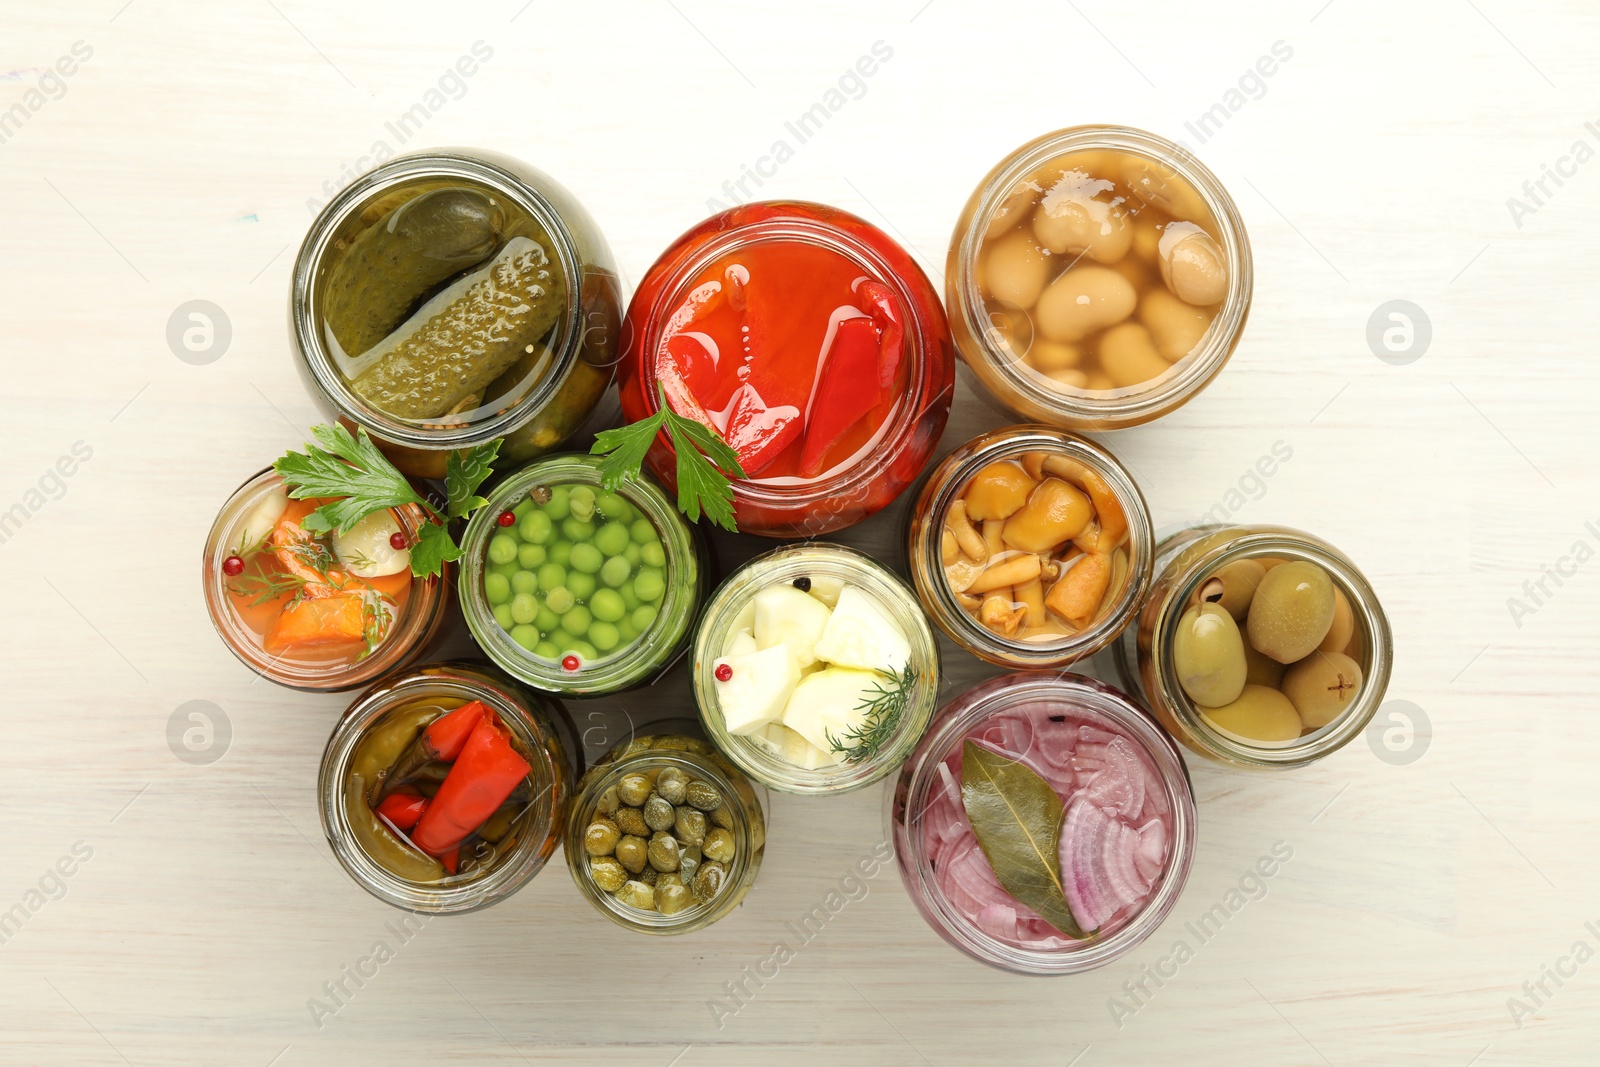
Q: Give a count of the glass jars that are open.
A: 11